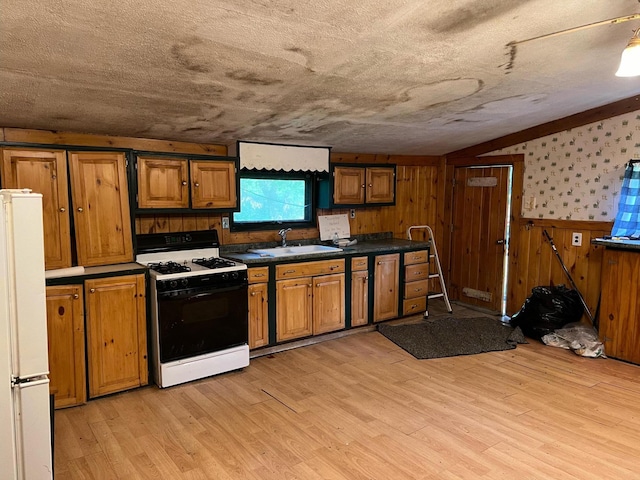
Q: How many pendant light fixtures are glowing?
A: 1